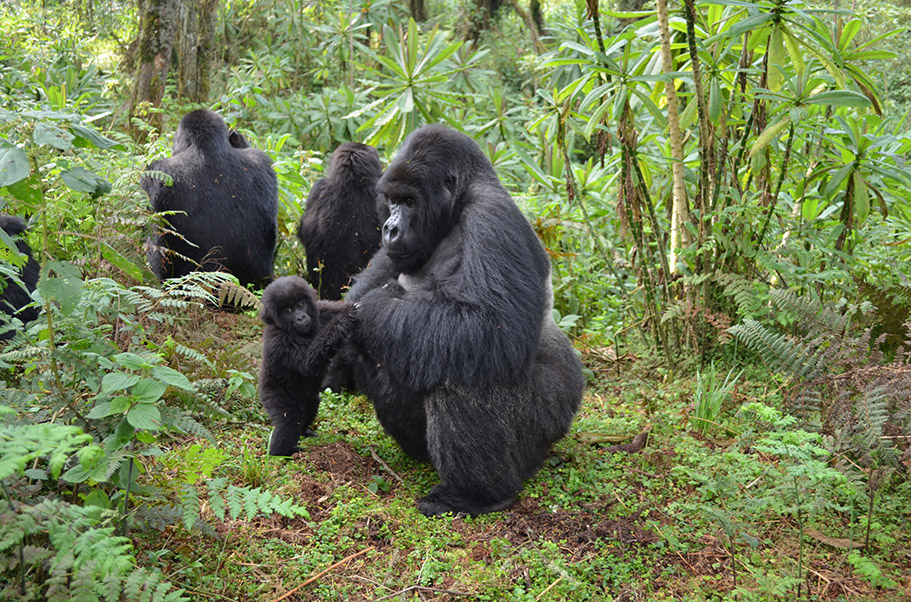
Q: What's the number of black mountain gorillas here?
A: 5